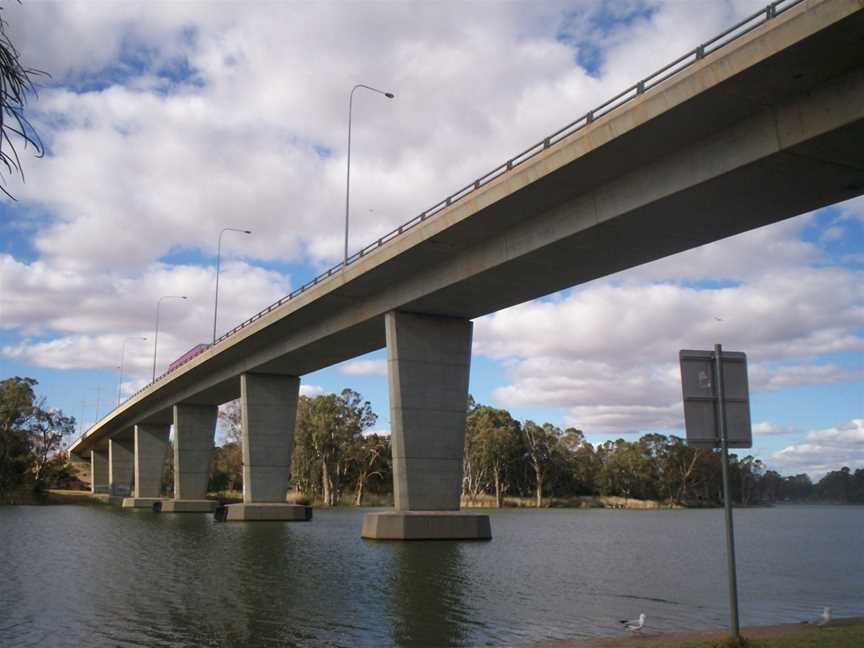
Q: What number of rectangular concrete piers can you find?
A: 6